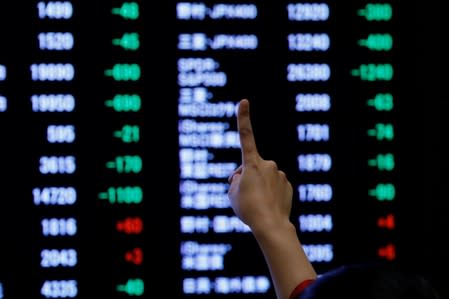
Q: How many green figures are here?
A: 15